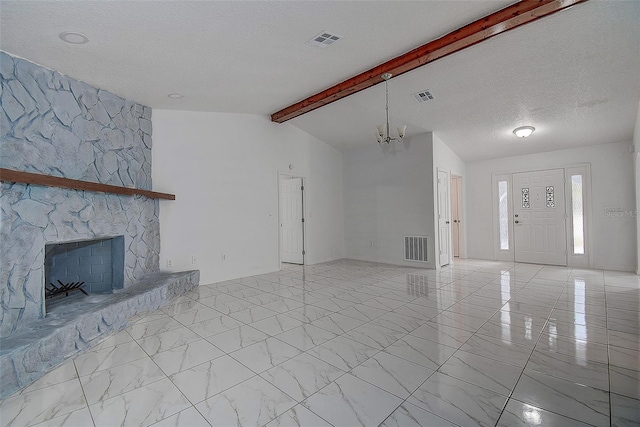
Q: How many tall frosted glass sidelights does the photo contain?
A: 2